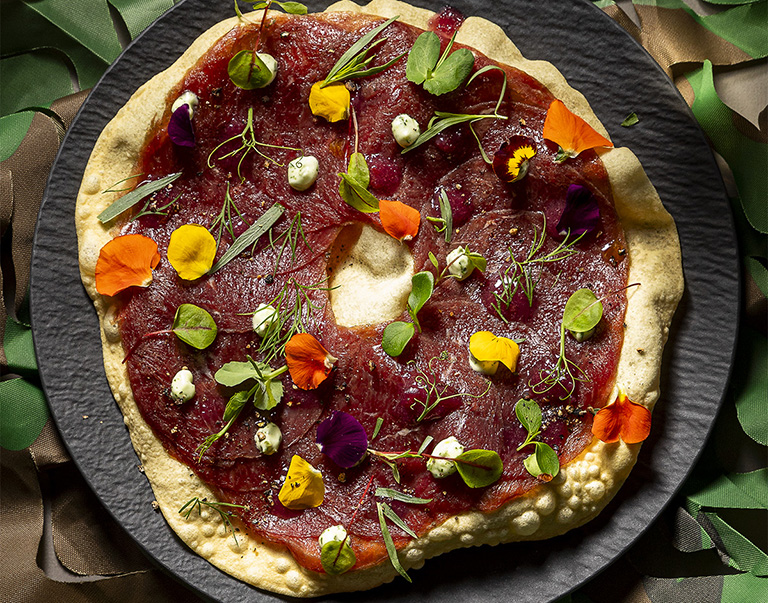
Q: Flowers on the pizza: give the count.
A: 13